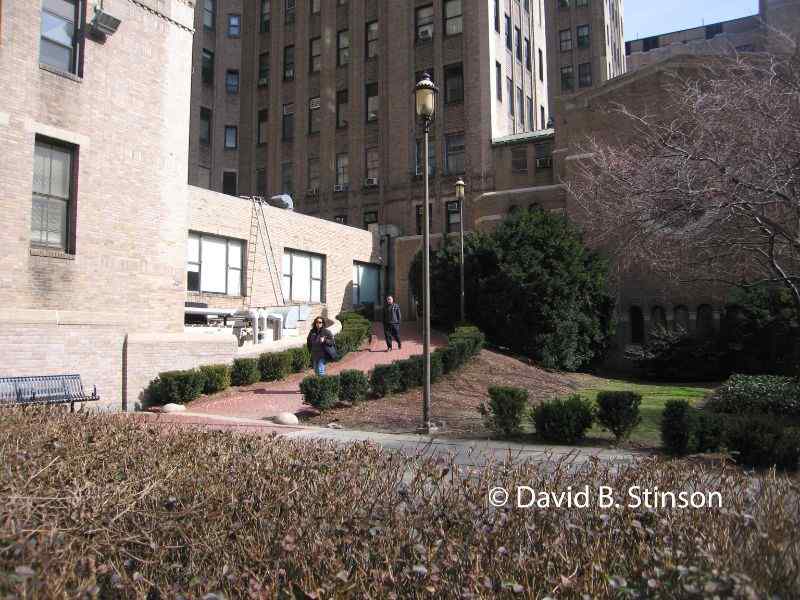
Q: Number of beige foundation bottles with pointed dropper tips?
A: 0